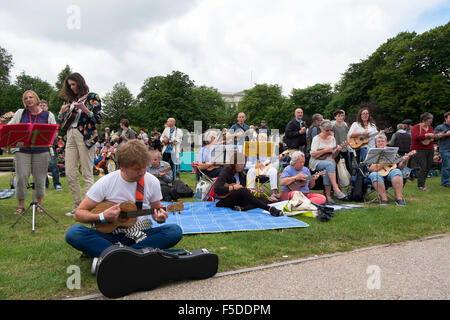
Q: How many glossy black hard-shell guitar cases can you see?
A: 1